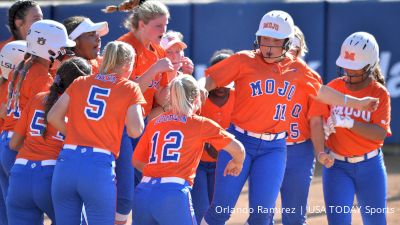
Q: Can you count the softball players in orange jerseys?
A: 13